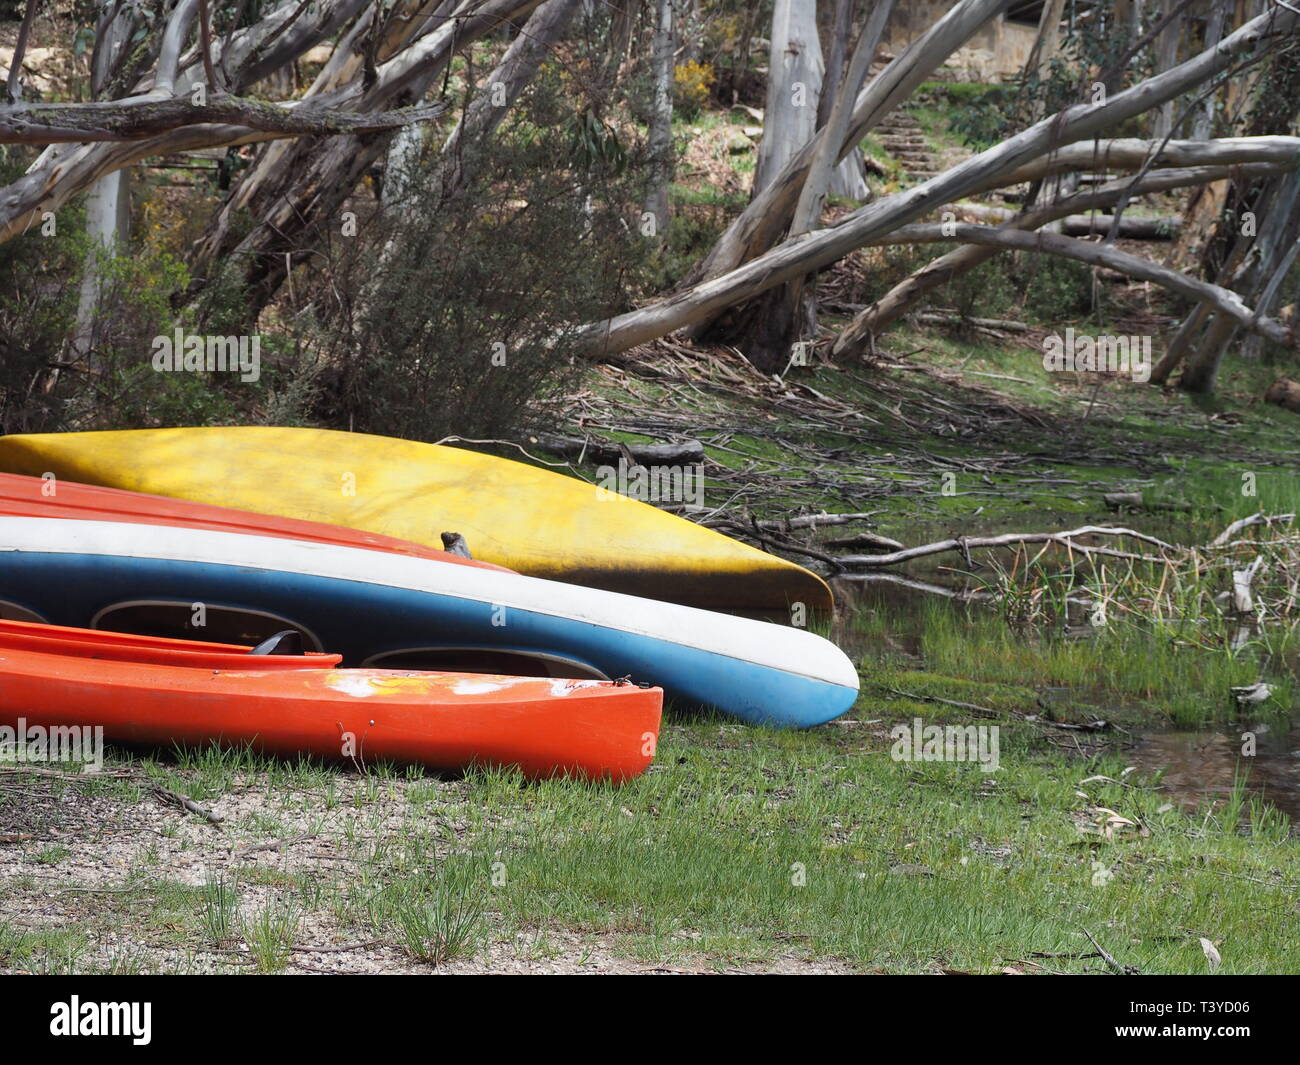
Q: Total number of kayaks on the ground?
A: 4